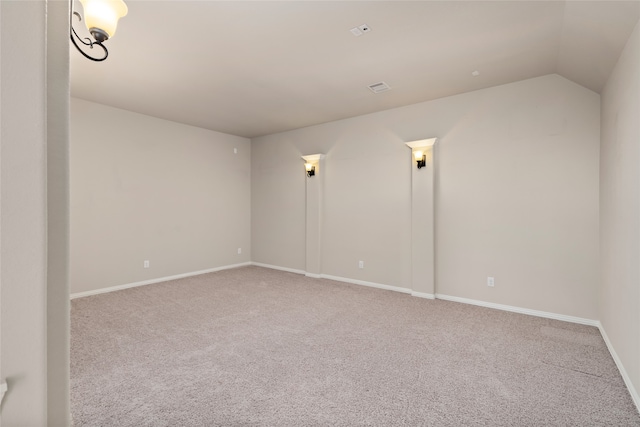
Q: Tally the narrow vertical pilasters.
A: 2